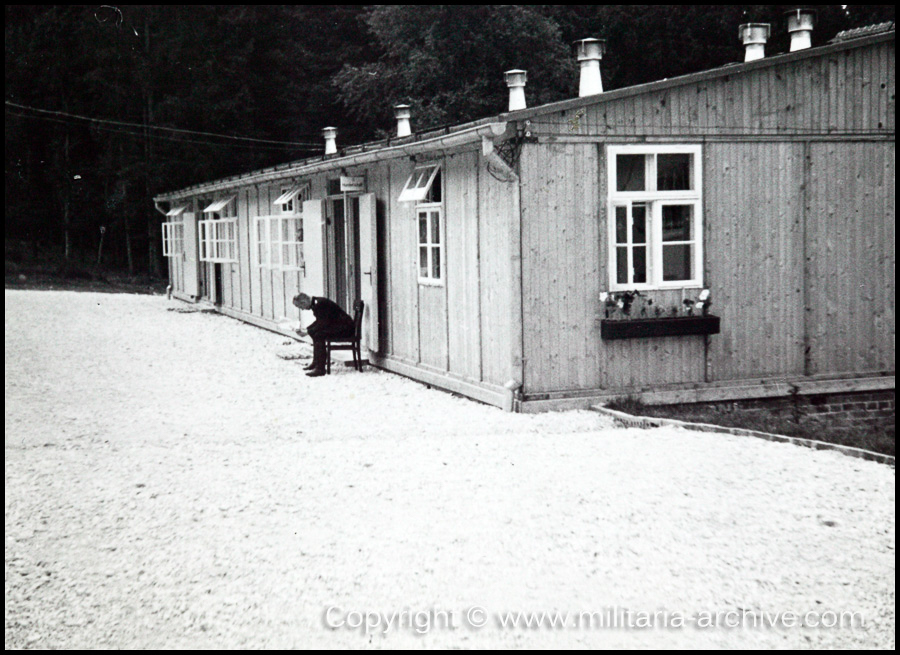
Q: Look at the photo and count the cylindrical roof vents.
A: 6